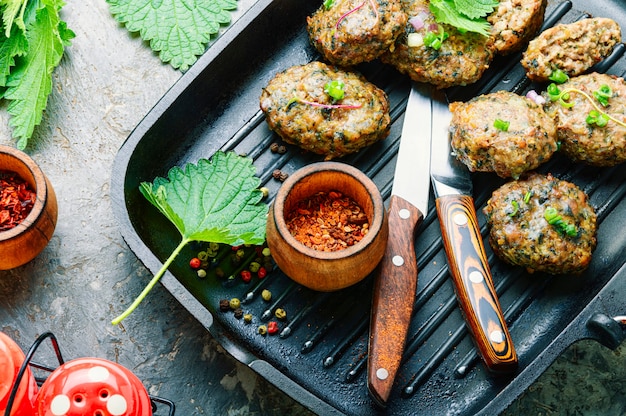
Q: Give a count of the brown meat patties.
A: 8